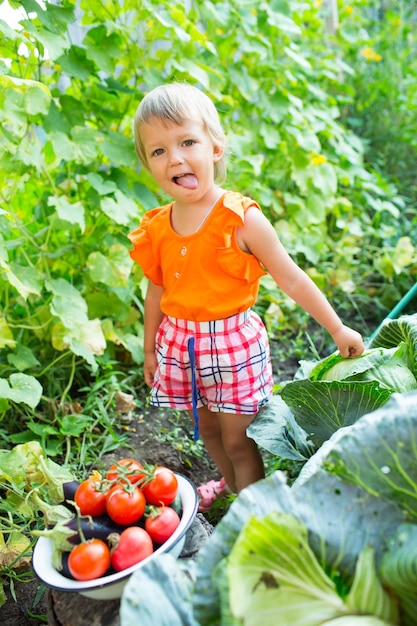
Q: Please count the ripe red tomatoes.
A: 7